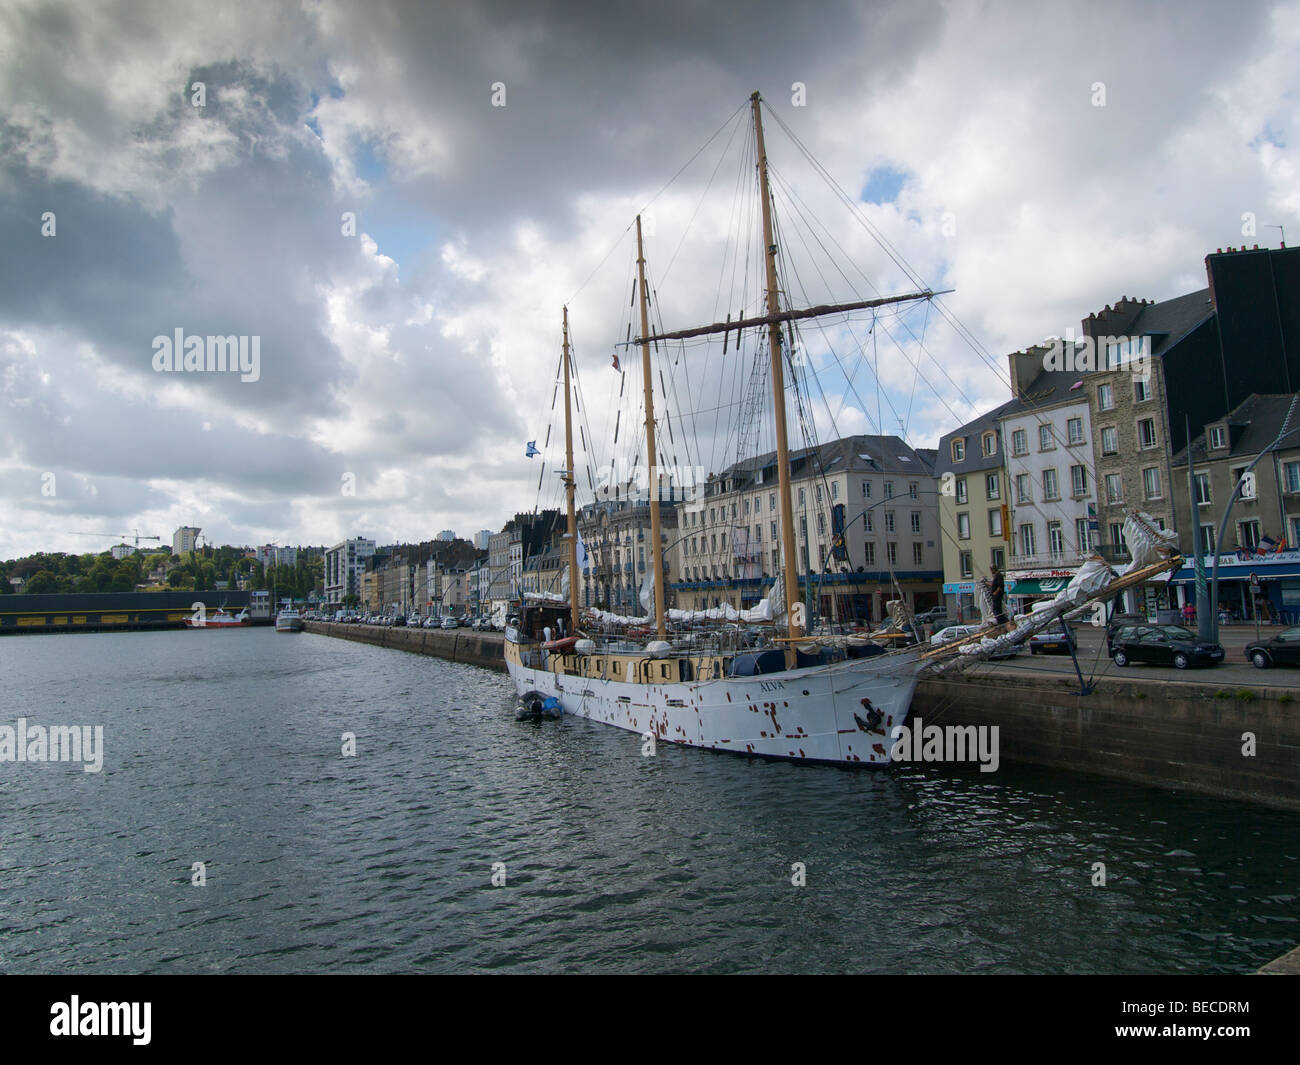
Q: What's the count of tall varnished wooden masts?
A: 3